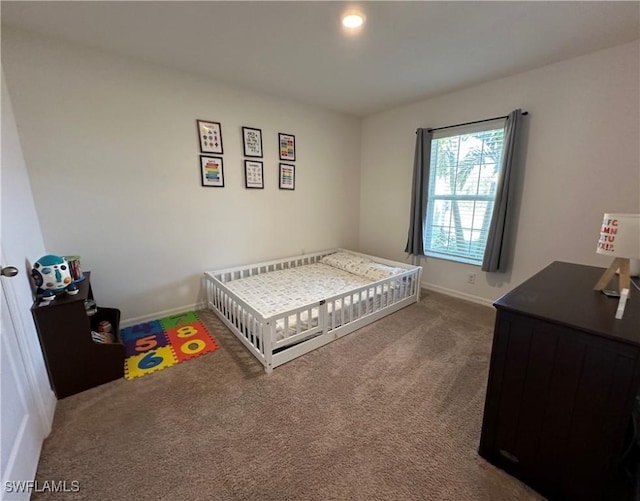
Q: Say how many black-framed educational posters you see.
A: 6